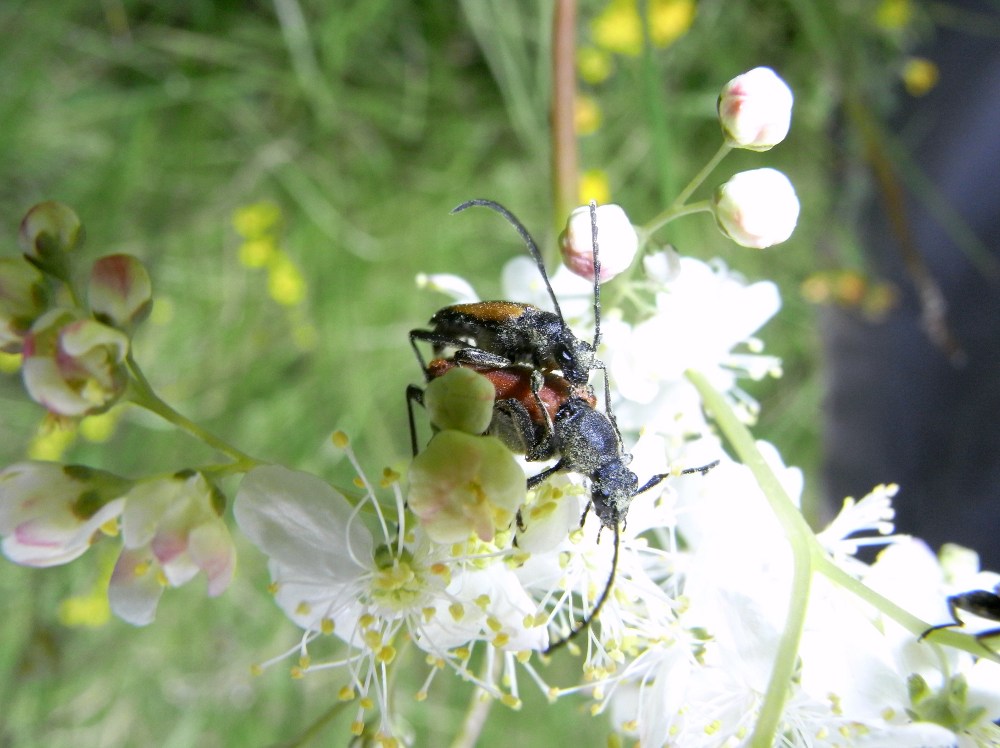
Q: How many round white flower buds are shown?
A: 3